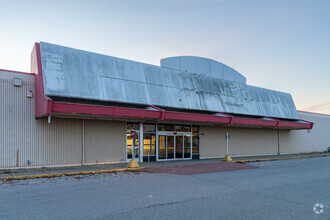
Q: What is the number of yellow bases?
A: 2